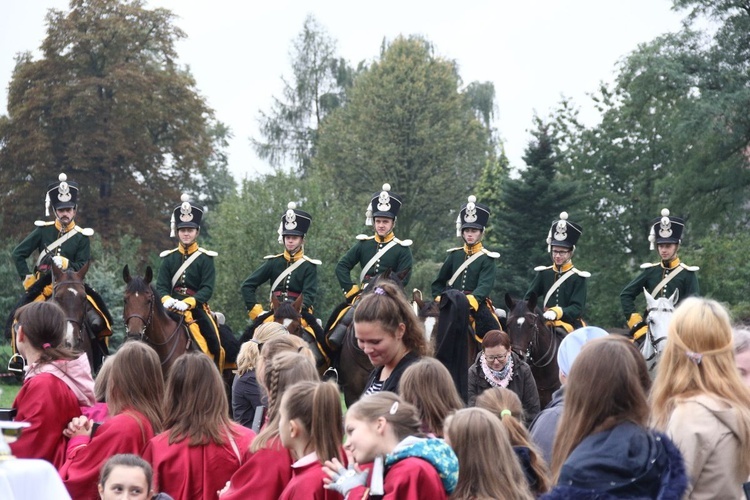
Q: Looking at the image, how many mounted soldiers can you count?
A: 7